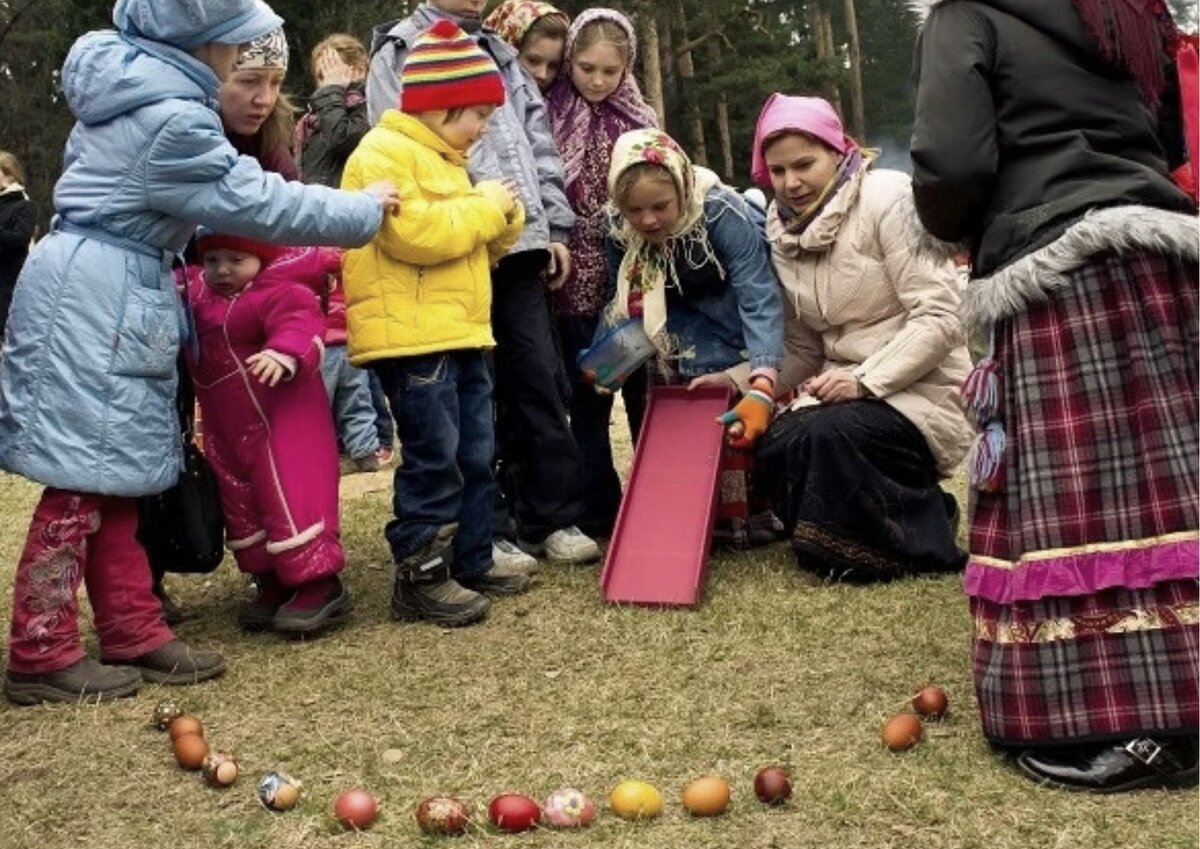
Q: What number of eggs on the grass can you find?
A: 14